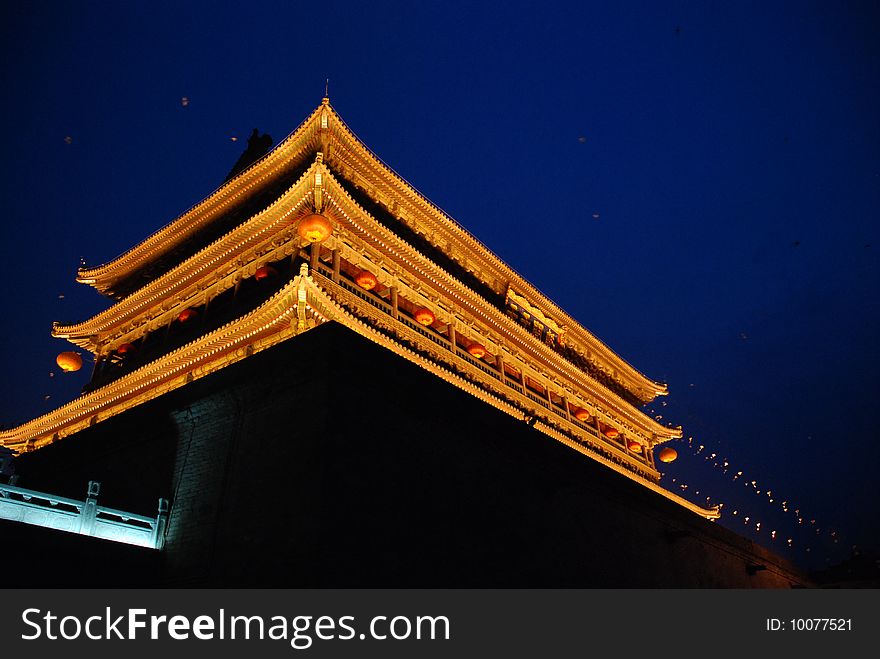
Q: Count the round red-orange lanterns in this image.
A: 12